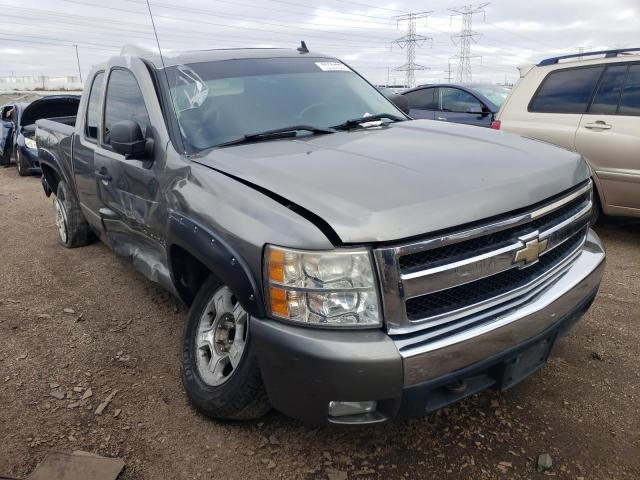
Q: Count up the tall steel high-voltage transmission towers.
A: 2